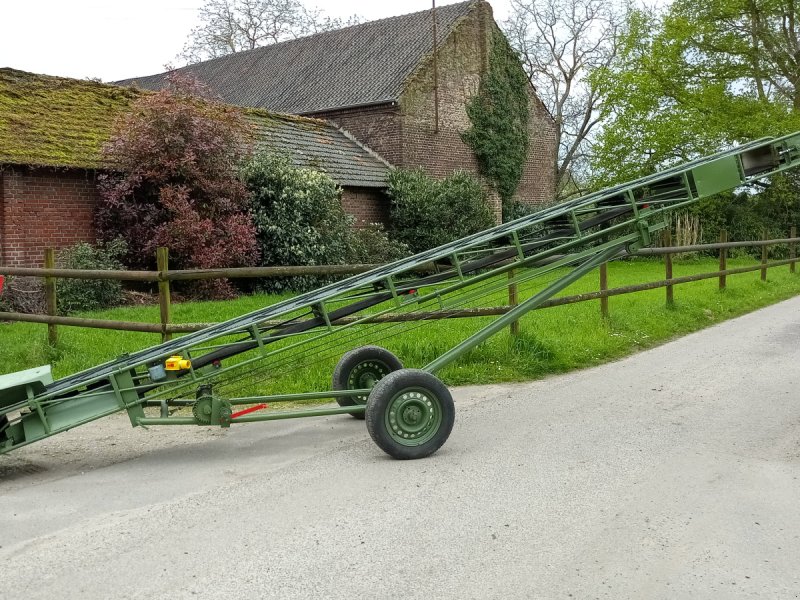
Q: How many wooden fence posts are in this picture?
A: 8